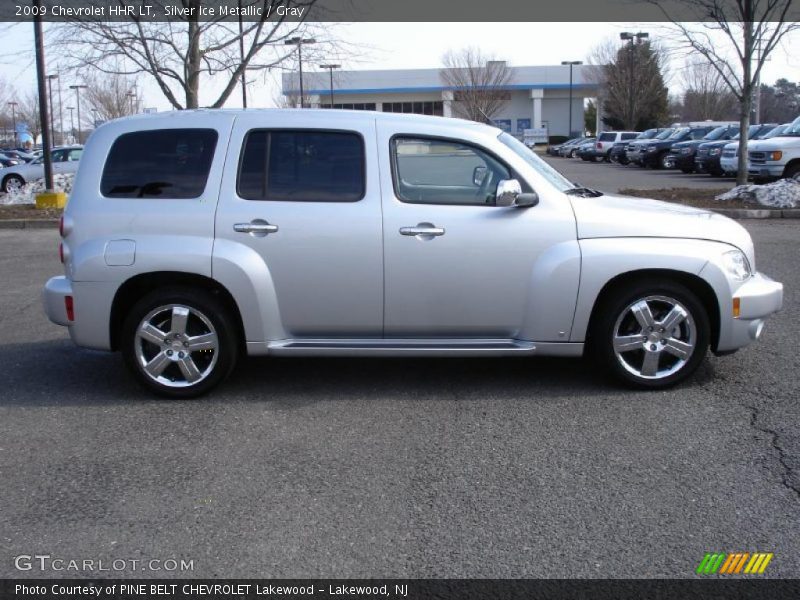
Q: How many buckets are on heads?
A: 0